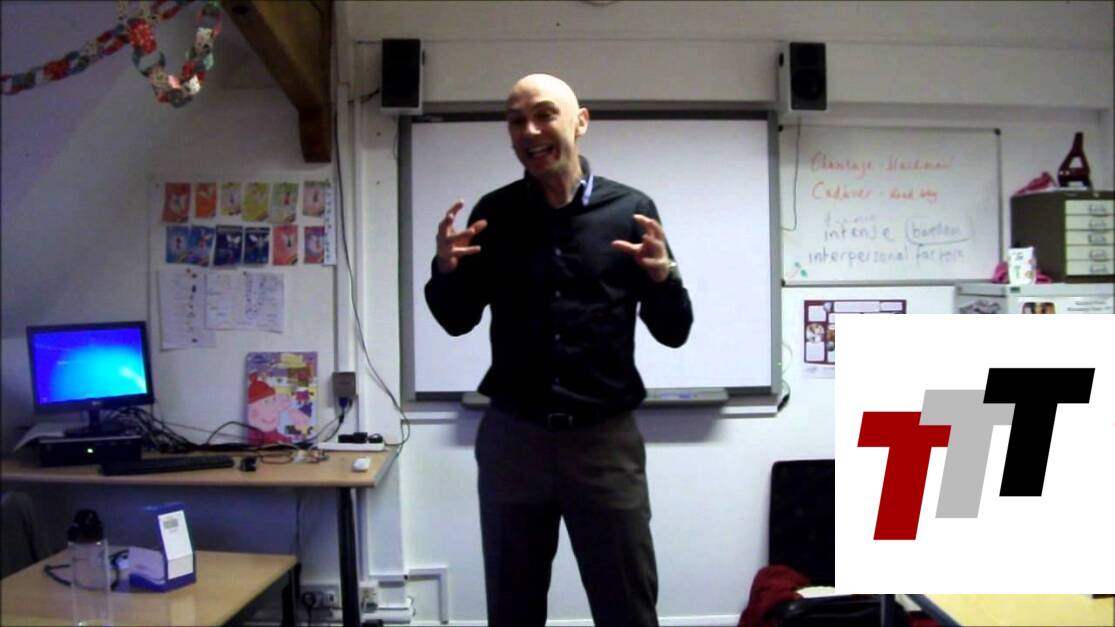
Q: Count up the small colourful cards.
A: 12